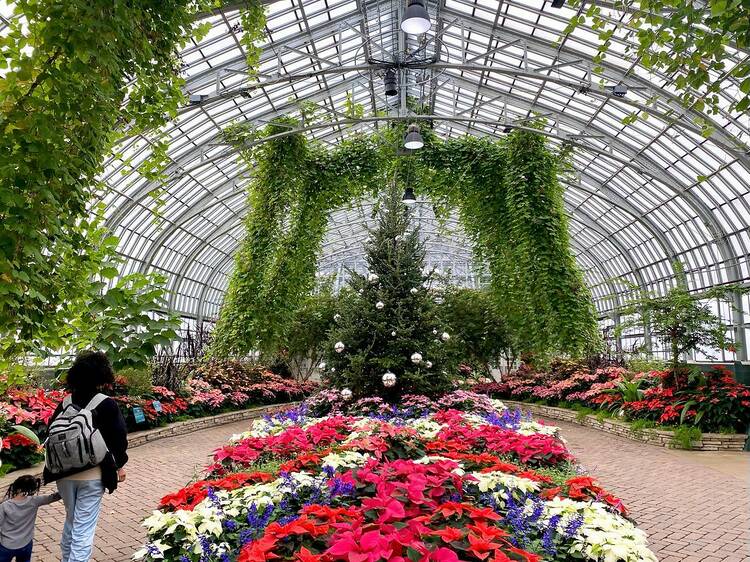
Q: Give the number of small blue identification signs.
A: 2